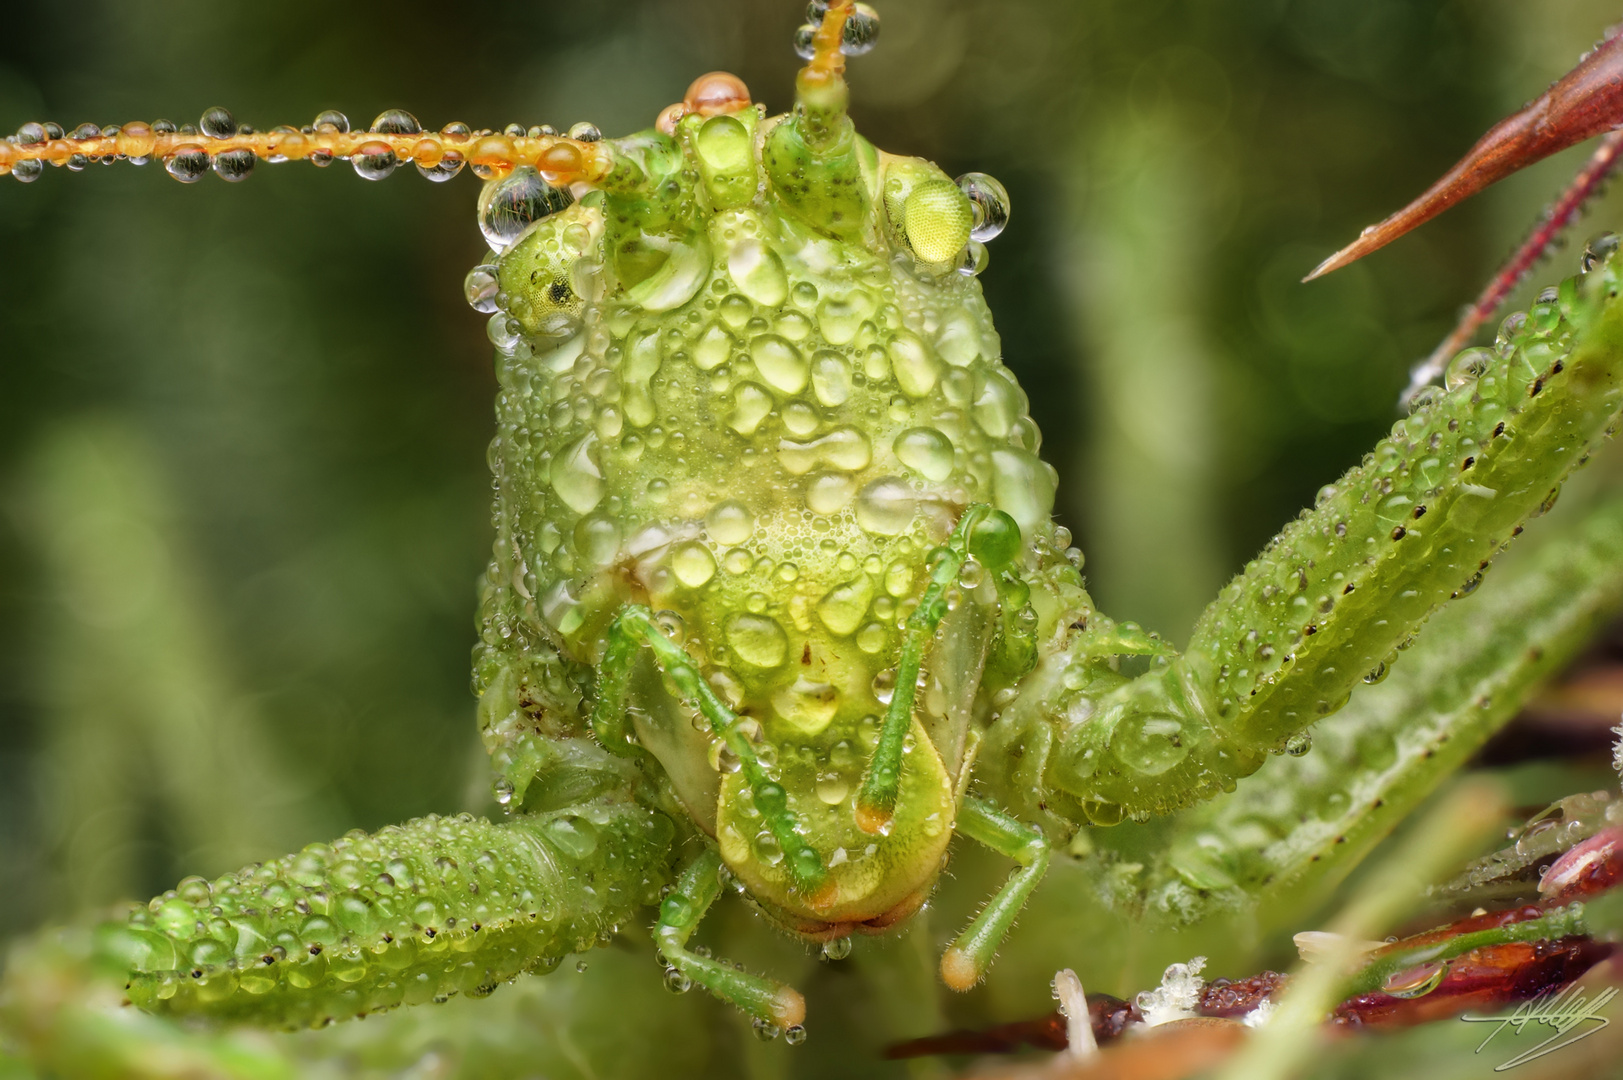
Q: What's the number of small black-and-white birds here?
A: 0